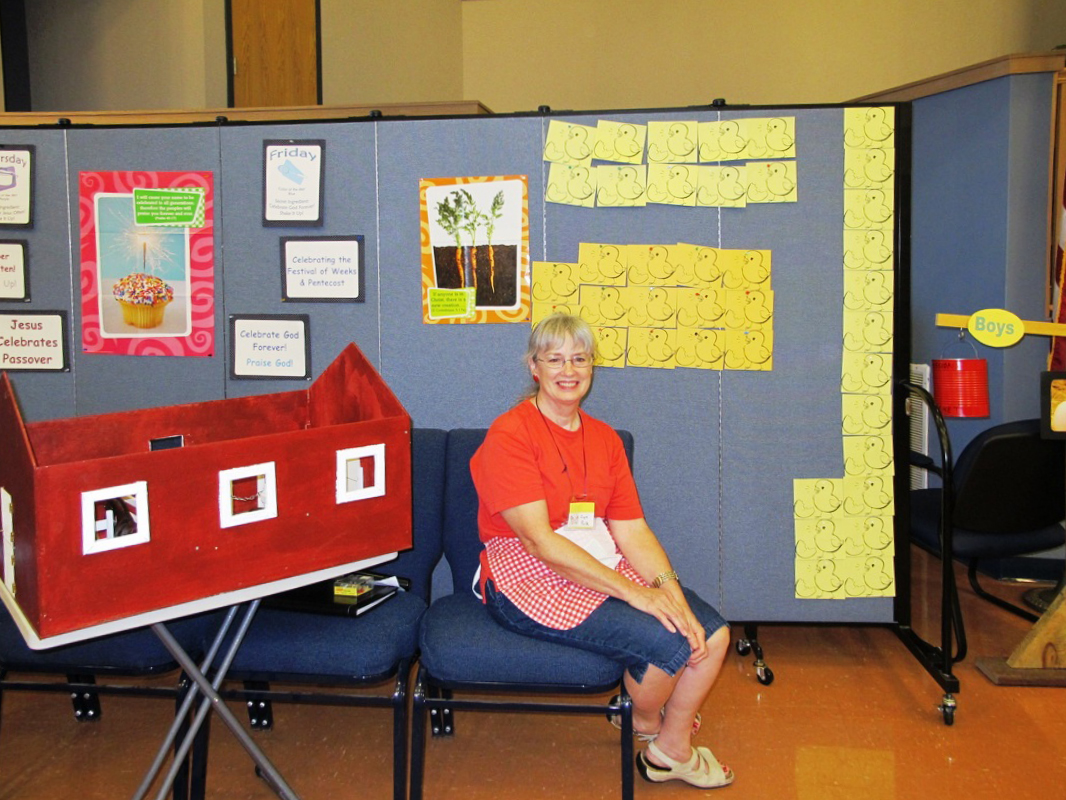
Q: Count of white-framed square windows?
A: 3